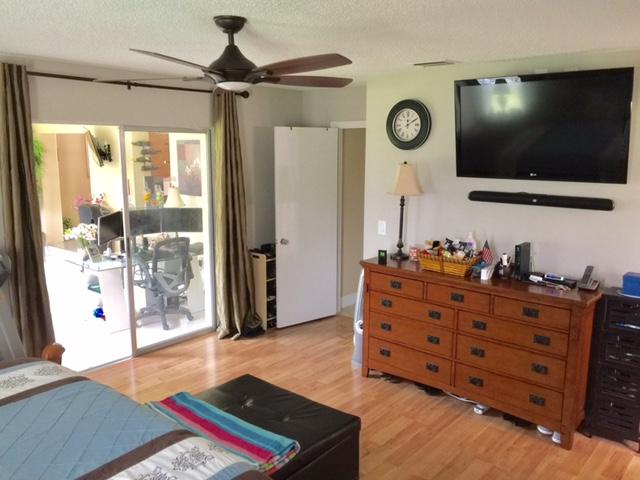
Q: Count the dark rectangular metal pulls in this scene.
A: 15